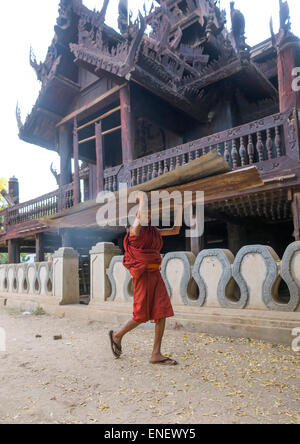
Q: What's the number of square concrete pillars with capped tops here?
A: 2